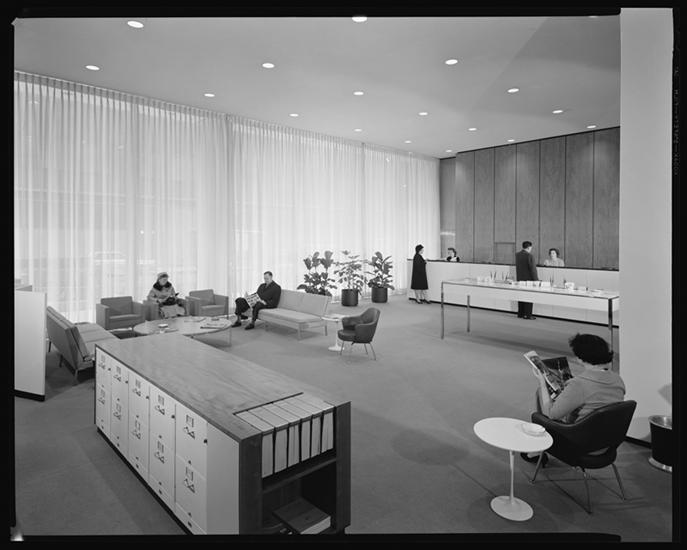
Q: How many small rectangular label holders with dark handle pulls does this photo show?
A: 10